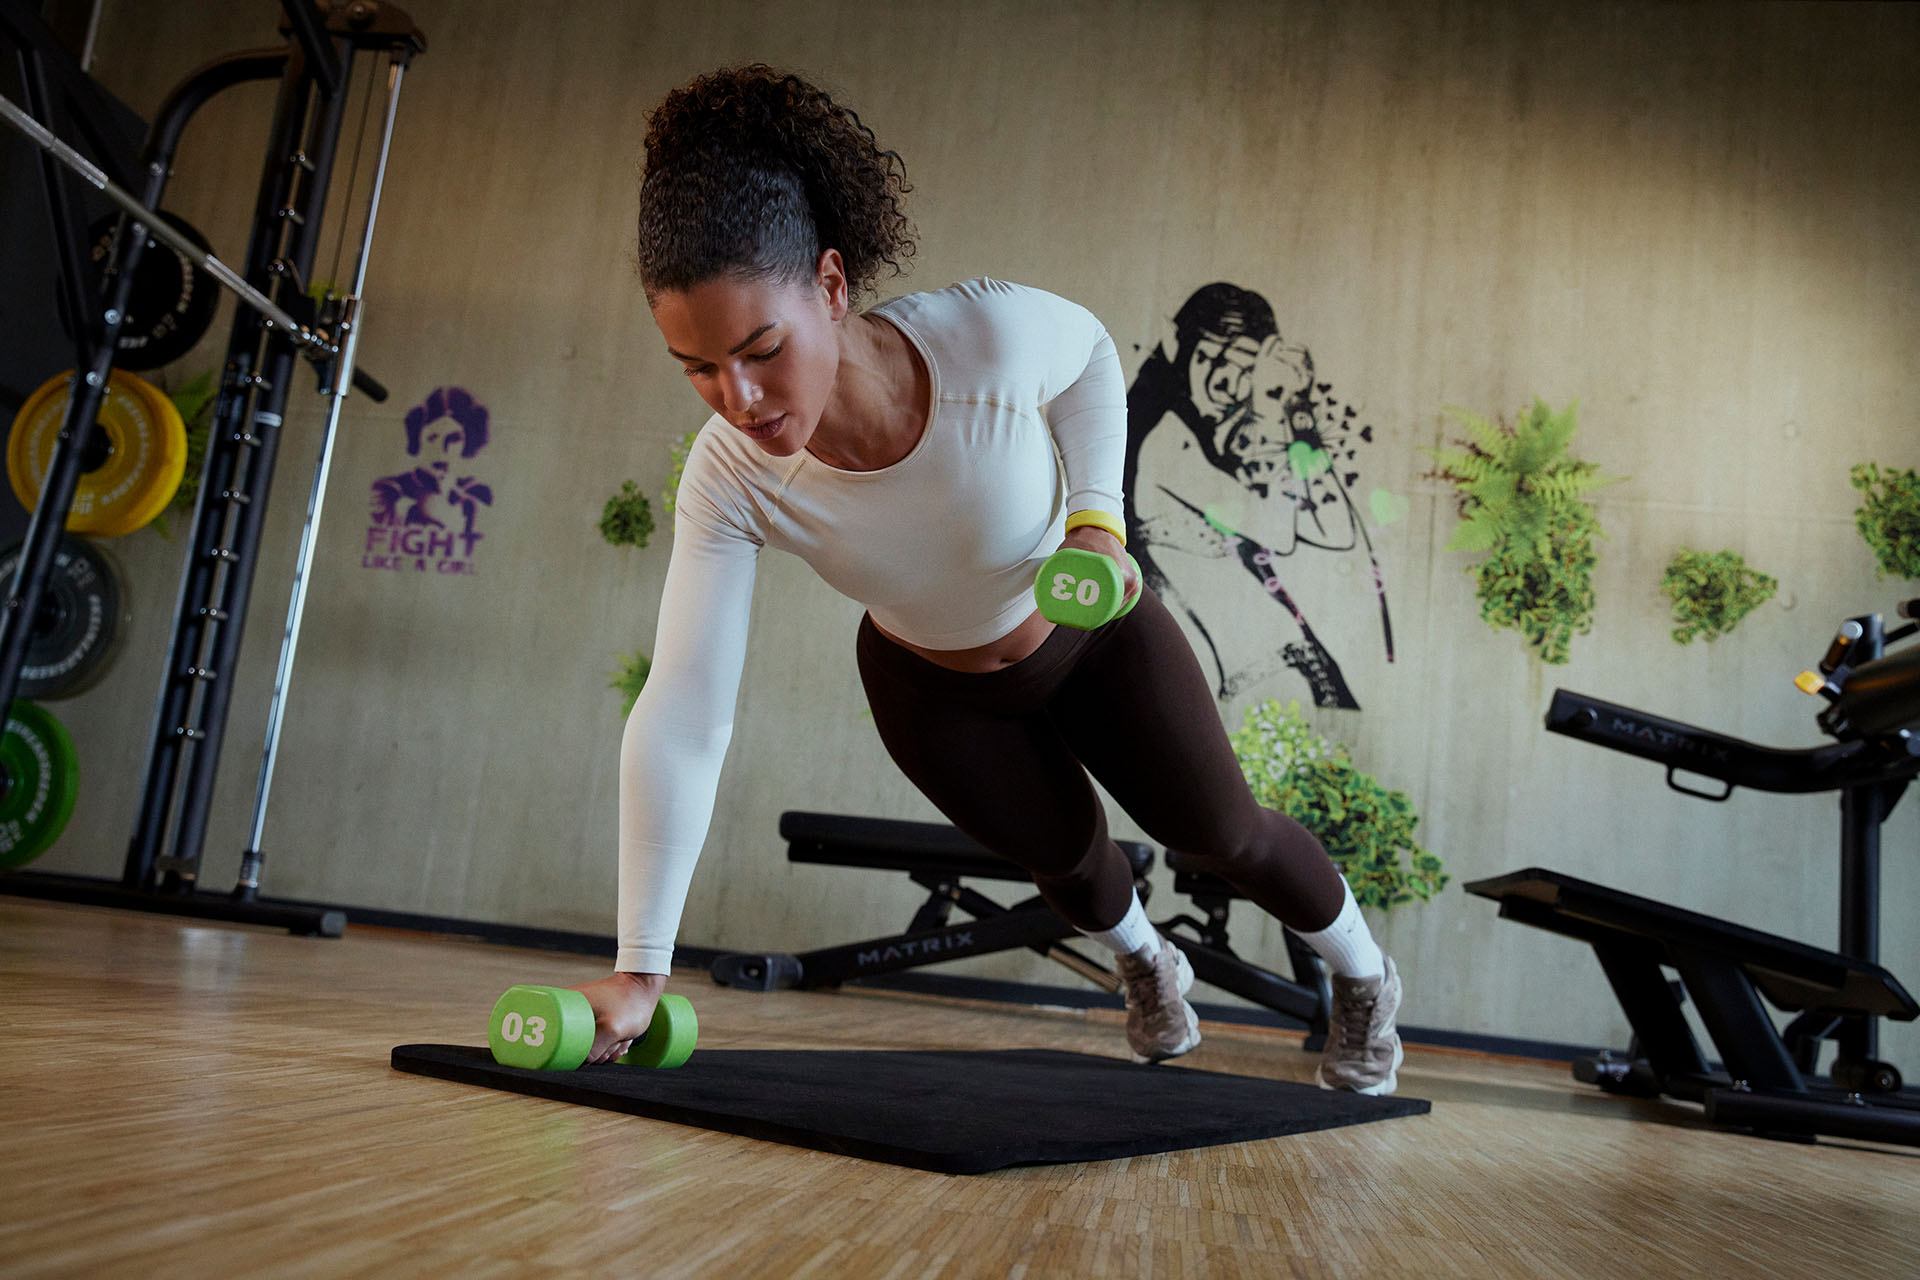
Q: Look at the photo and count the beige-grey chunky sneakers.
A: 2